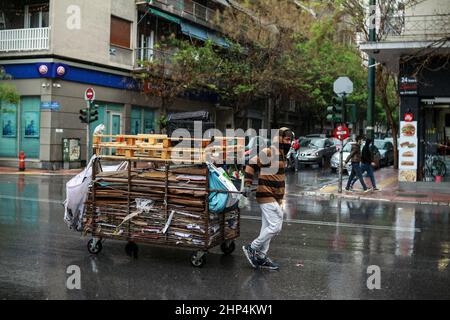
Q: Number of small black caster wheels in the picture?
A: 4